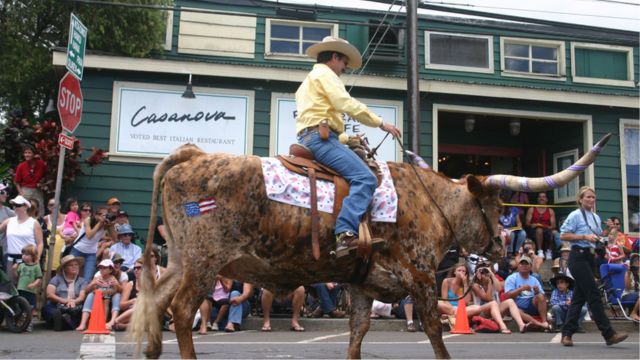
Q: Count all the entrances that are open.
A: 1